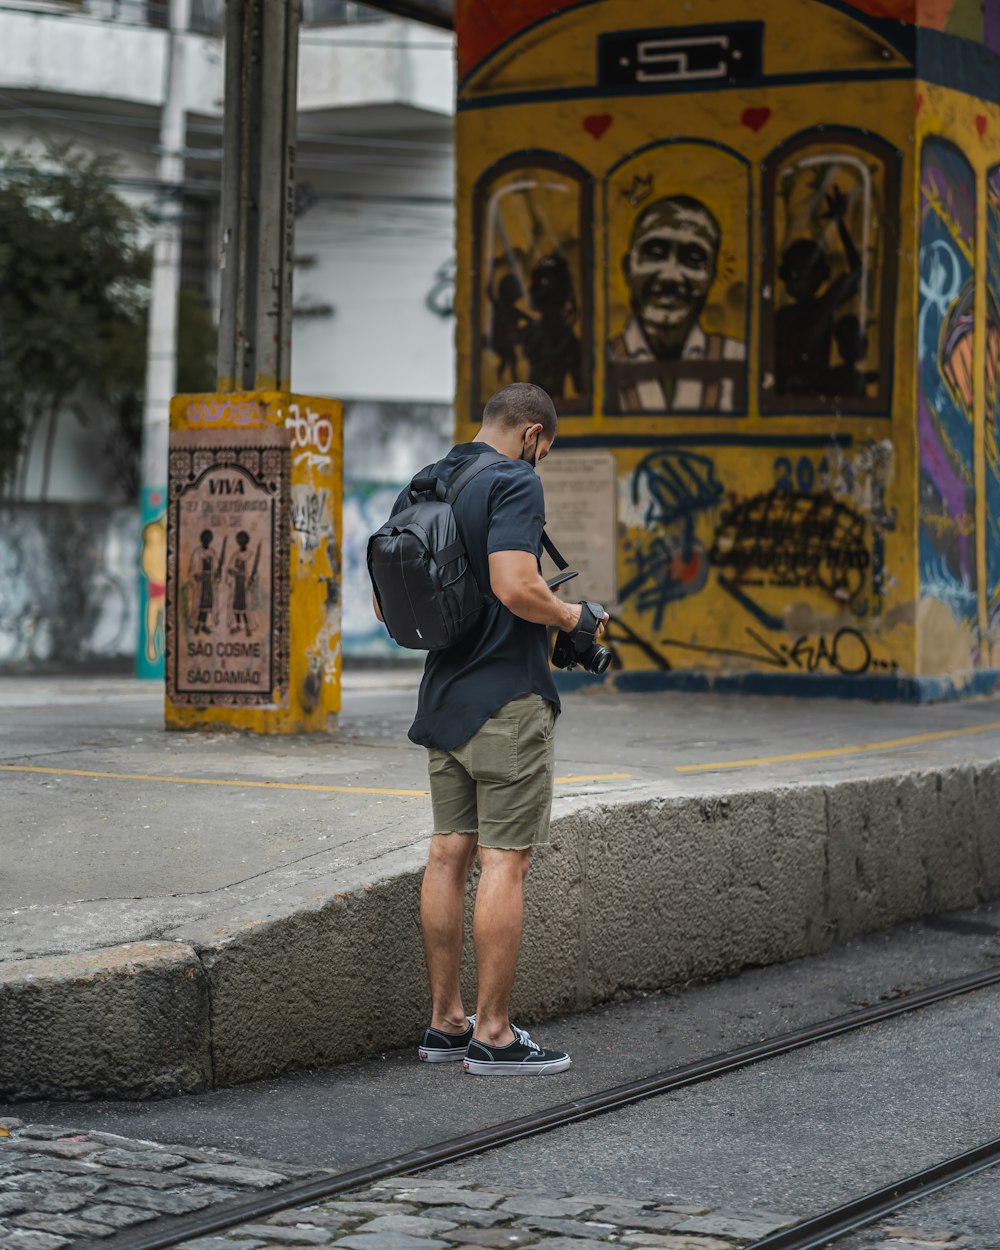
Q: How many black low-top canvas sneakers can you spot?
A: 2